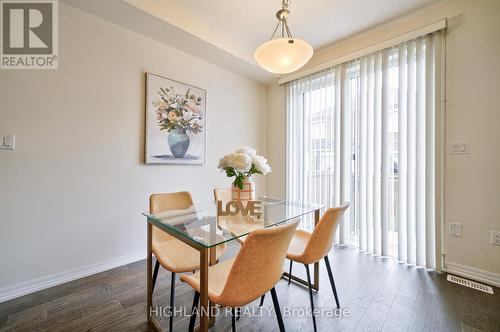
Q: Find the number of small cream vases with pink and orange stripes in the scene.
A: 1